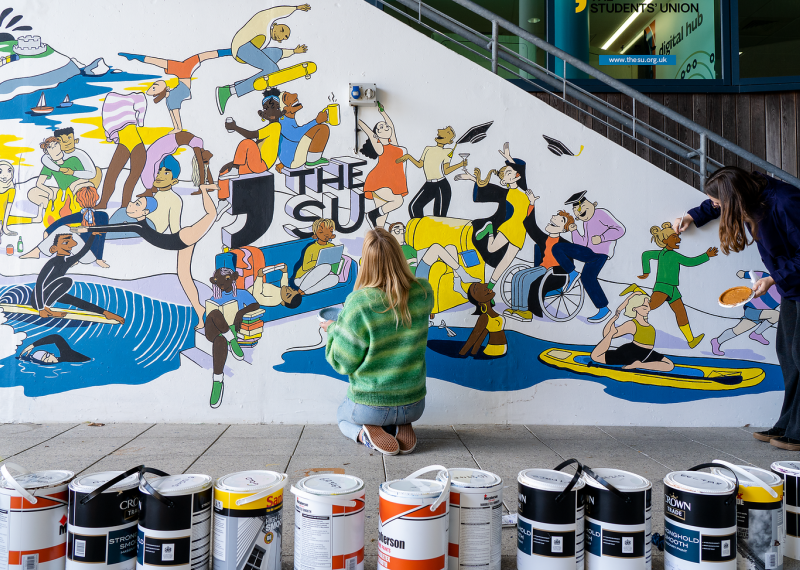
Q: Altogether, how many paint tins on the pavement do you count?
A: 12